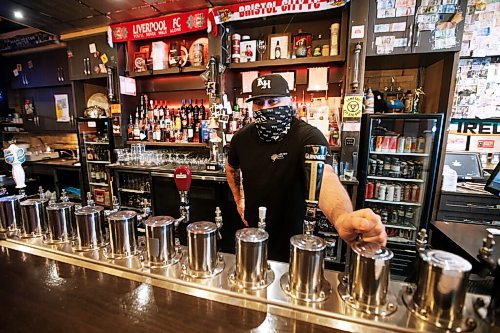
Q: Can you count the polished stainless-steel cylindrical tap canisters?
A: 11